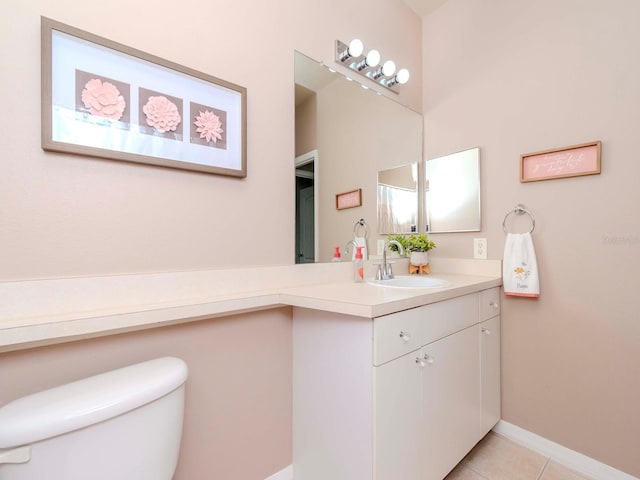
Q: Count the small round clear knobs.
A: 5